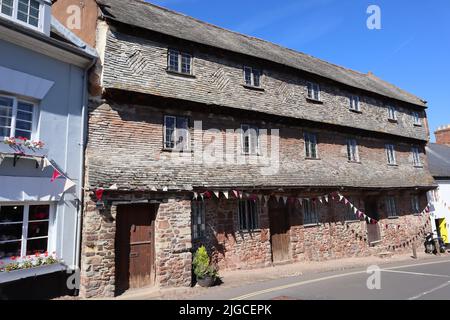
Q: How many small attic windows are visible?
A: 6